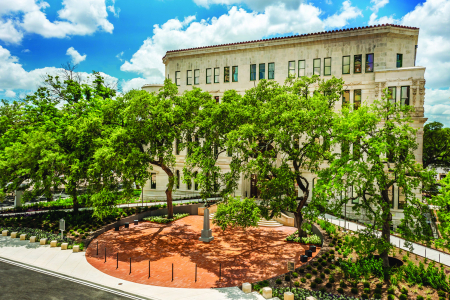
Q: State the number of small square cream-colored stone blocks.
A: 12